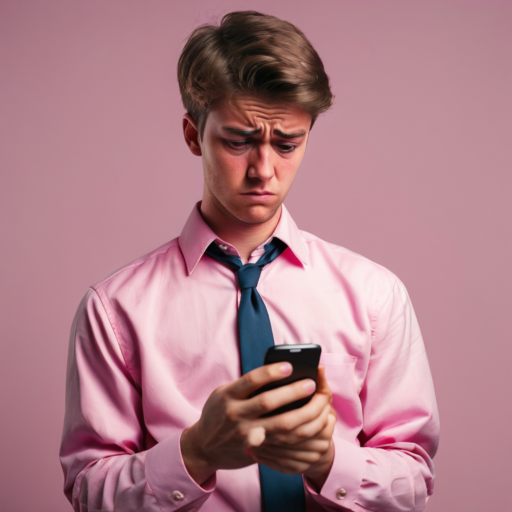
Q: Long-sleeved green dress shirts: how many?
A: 0